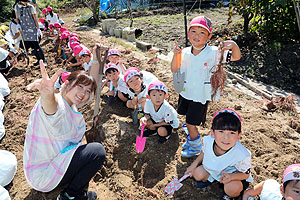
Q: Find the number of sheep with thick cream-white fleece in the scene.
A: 0